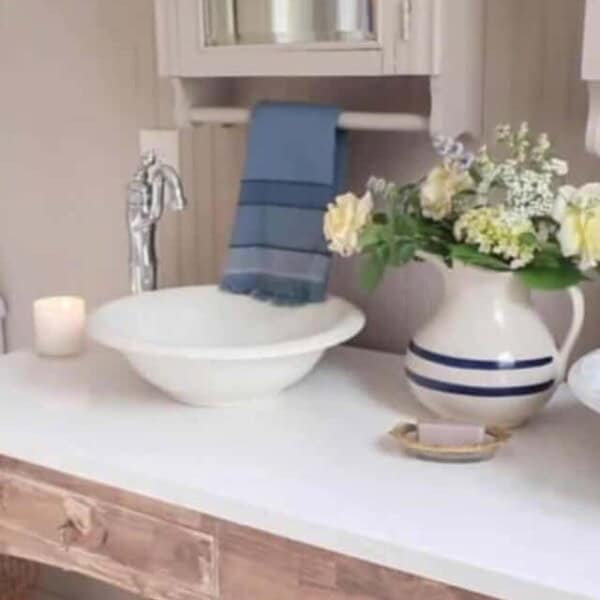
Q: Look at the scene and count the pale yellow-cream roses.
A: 3